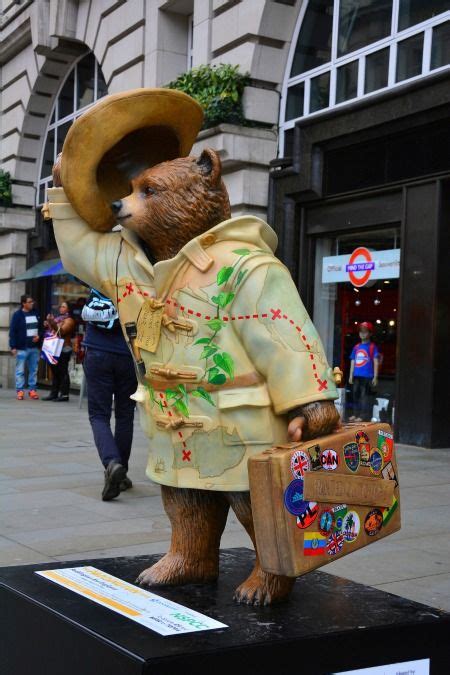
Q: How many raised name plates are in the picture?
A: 1